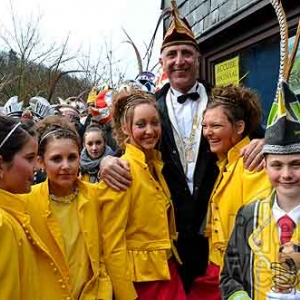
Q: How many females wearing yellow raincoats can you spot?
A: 4